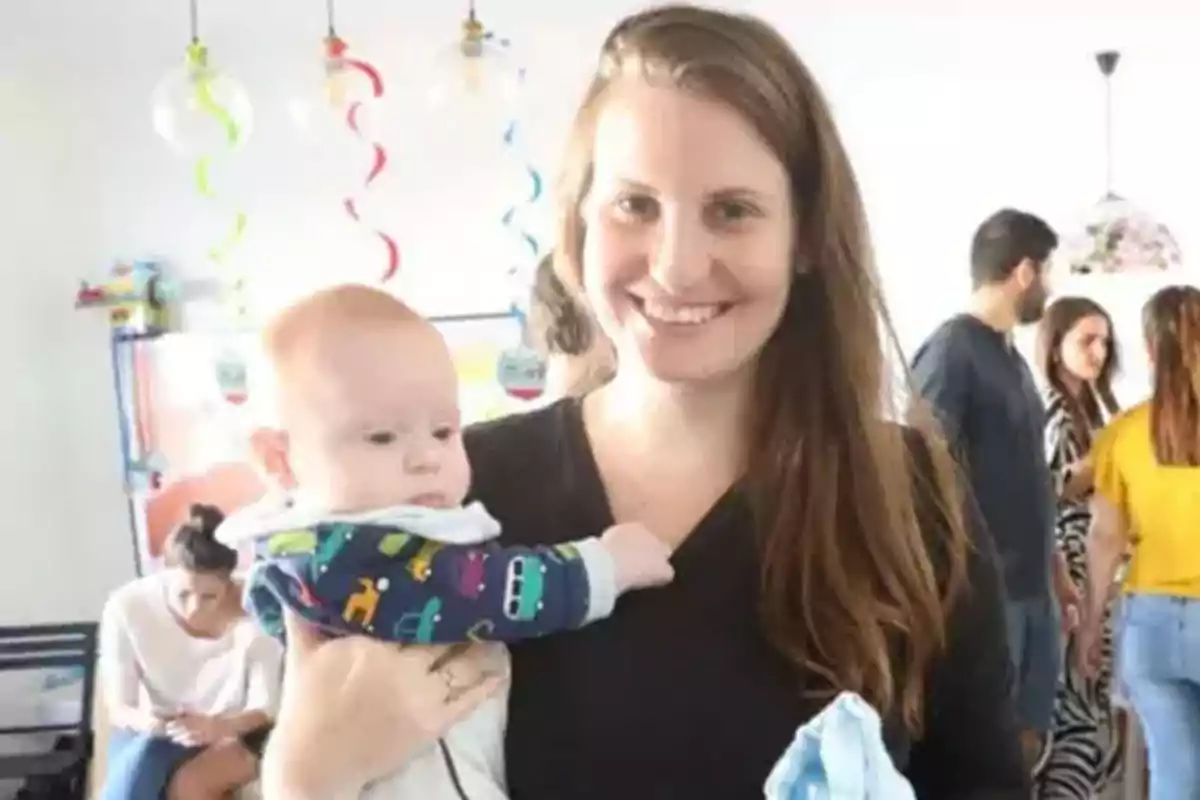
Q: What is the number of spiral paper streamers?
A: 3